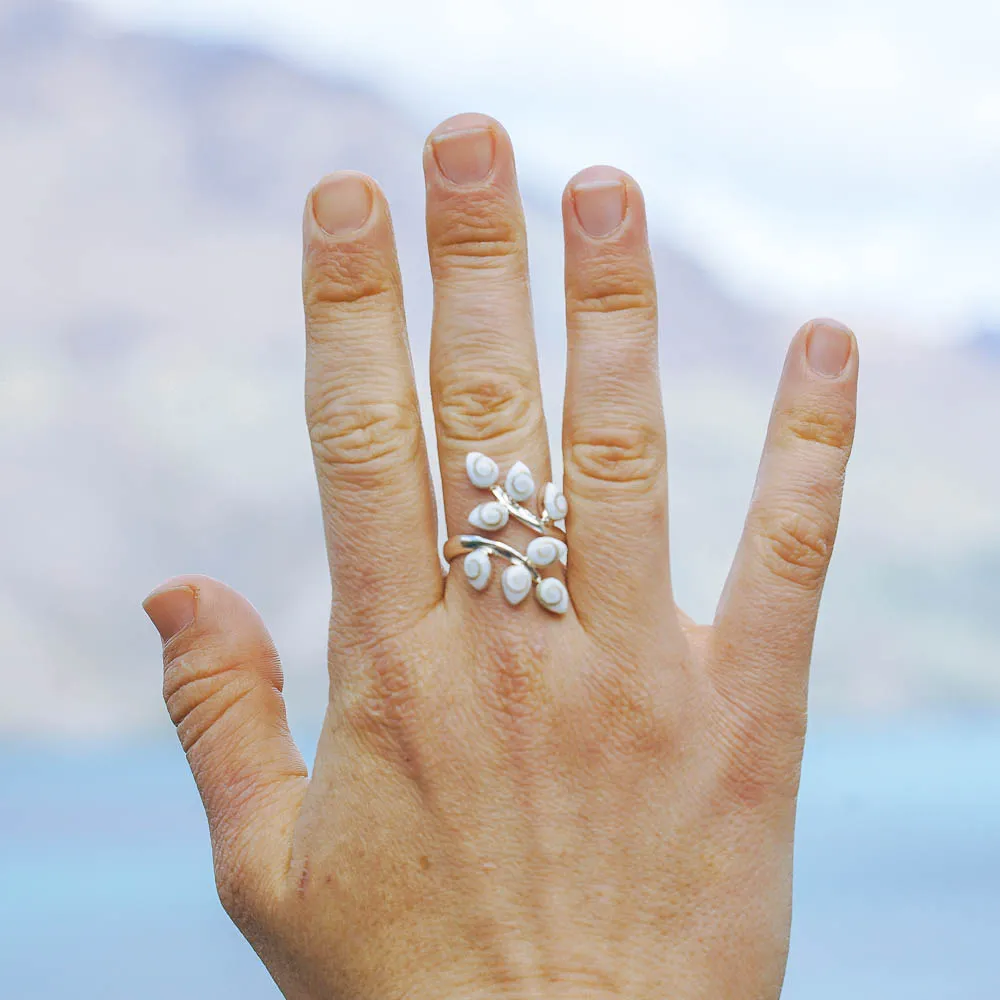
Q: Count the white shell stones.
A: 8